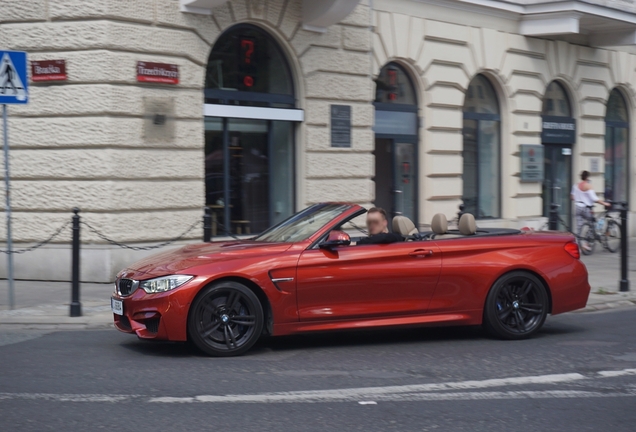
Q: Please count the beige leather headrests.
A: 3